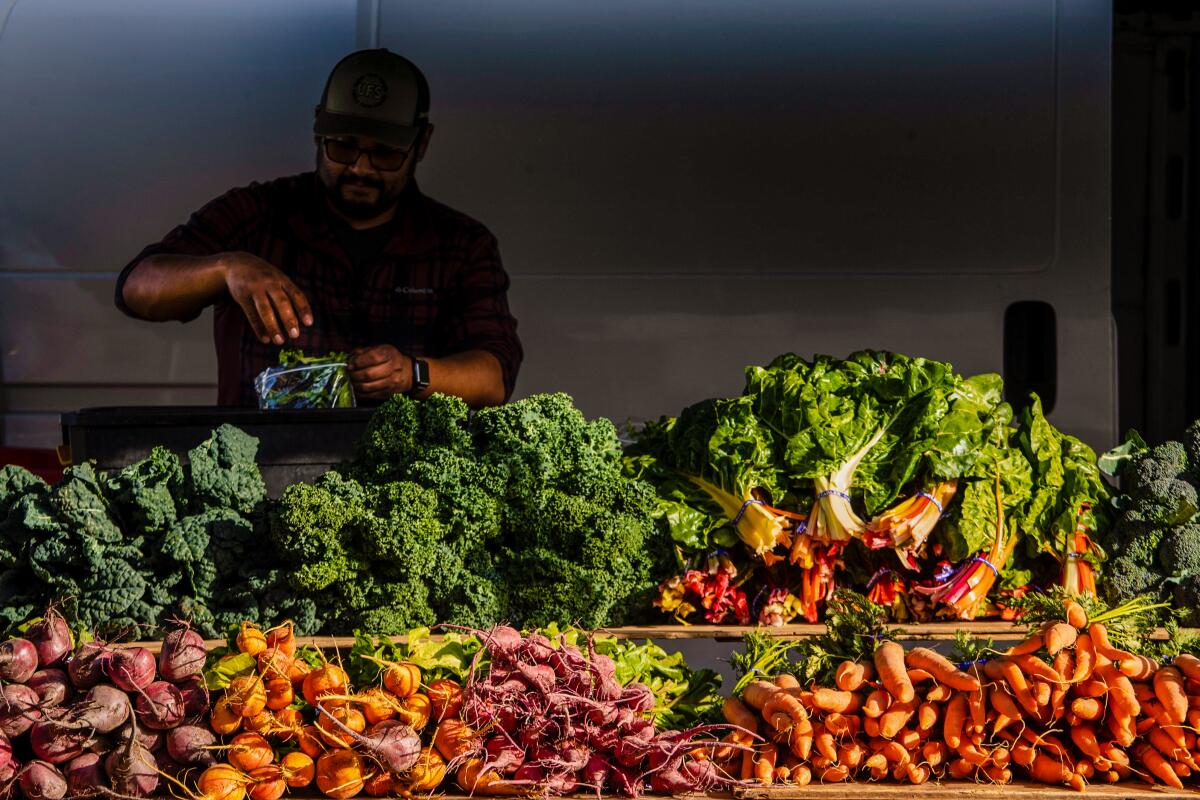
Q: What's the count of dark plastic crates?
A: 1